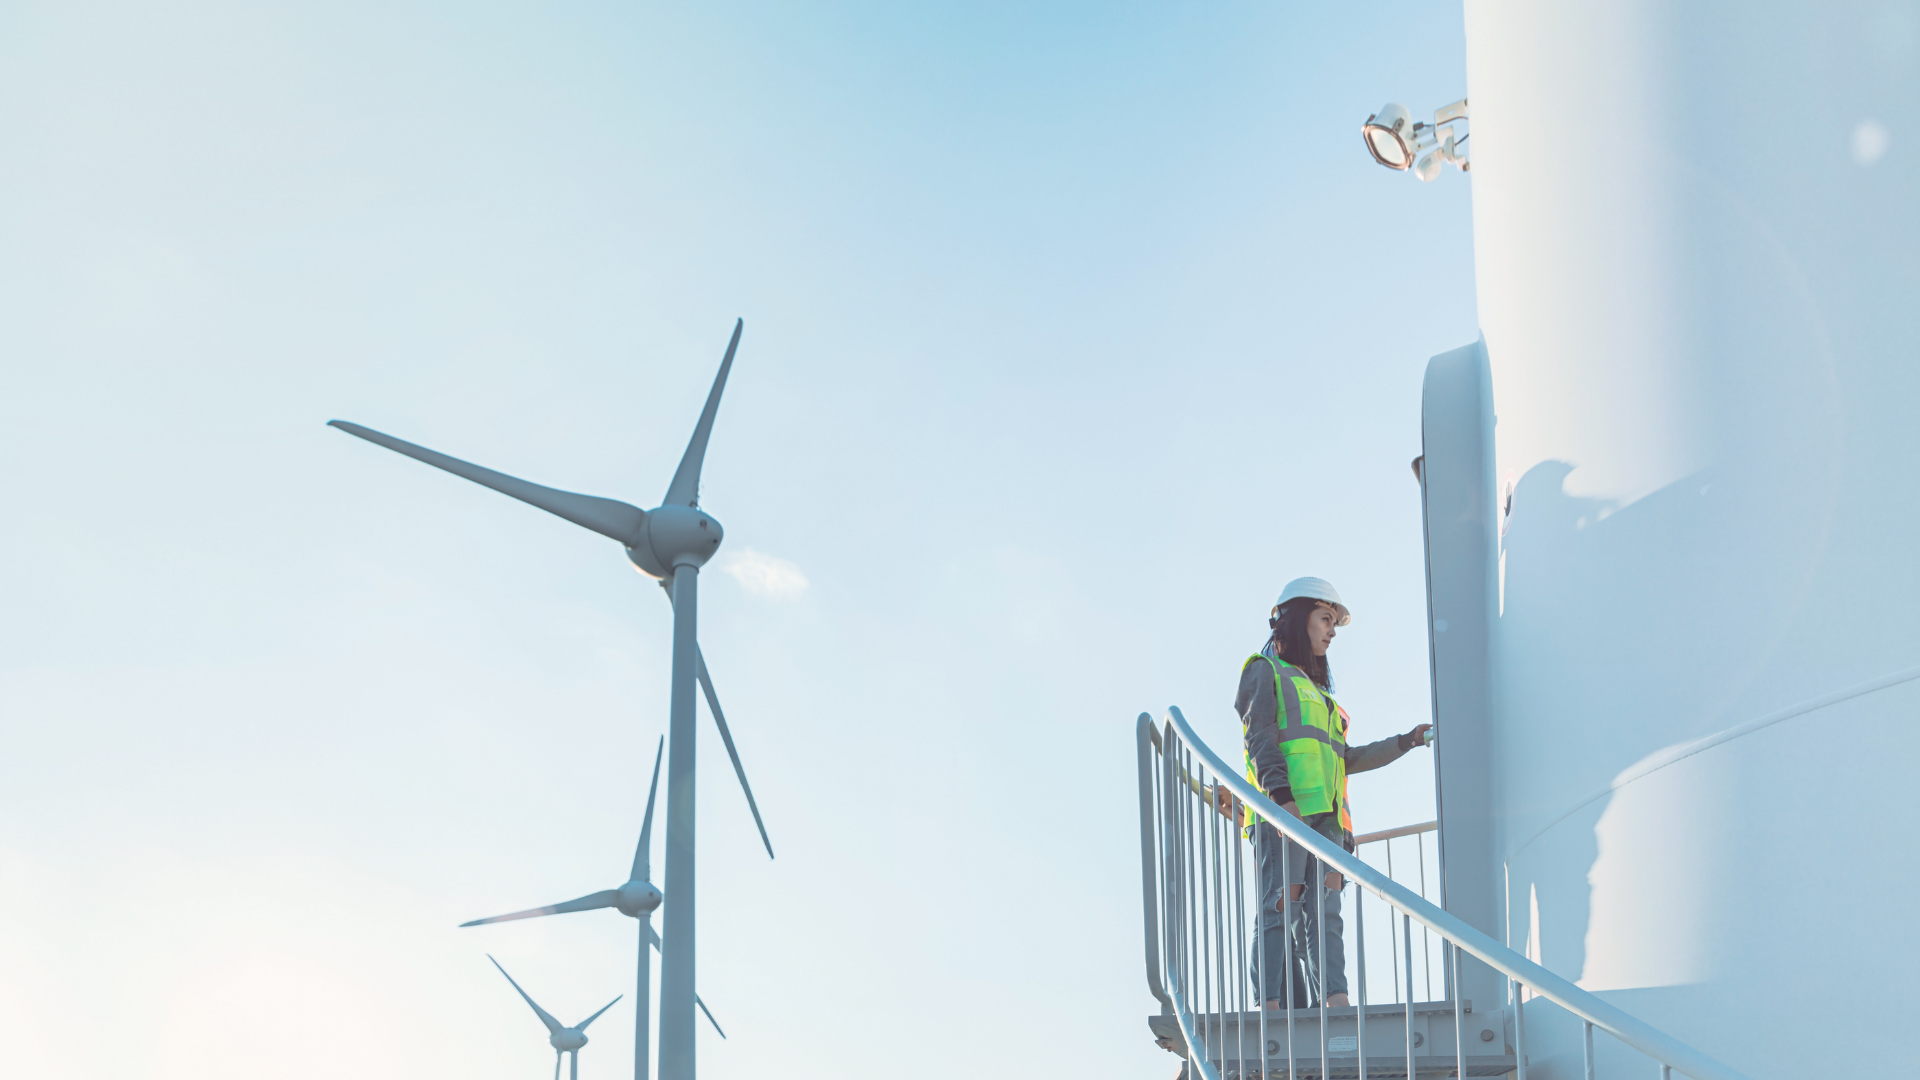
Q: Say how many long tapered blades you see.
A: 9